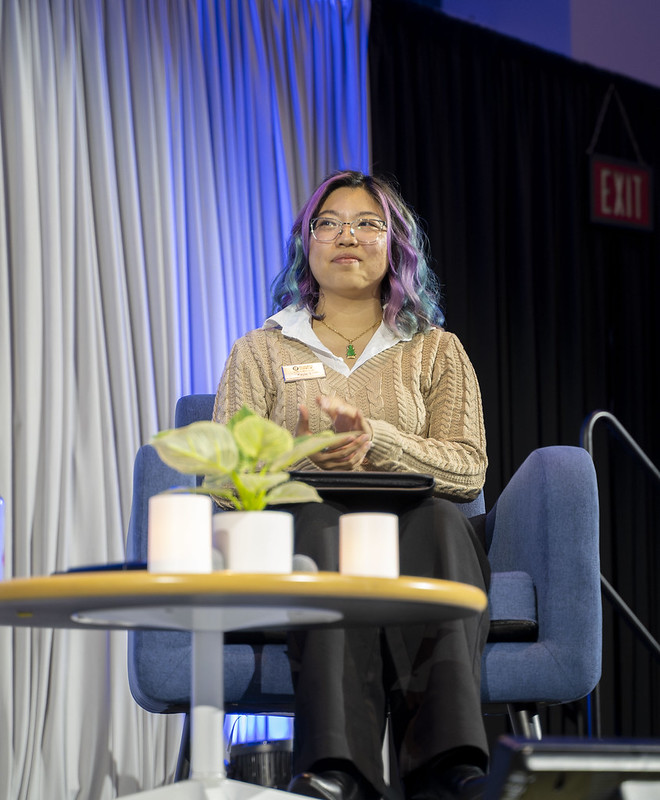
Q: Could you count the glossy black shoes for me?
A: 2